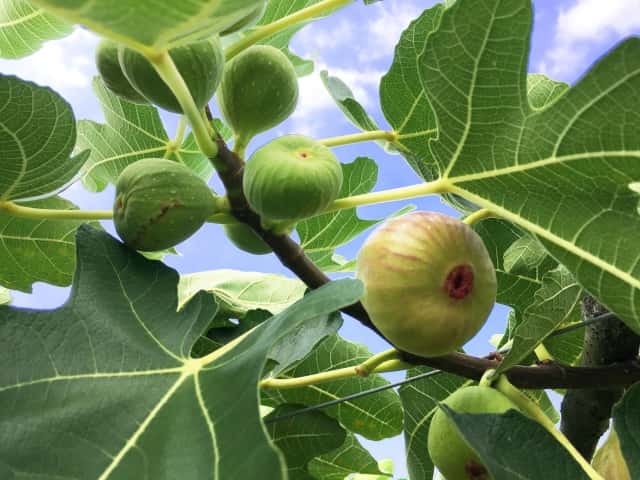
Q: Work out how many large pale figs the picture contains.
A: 1